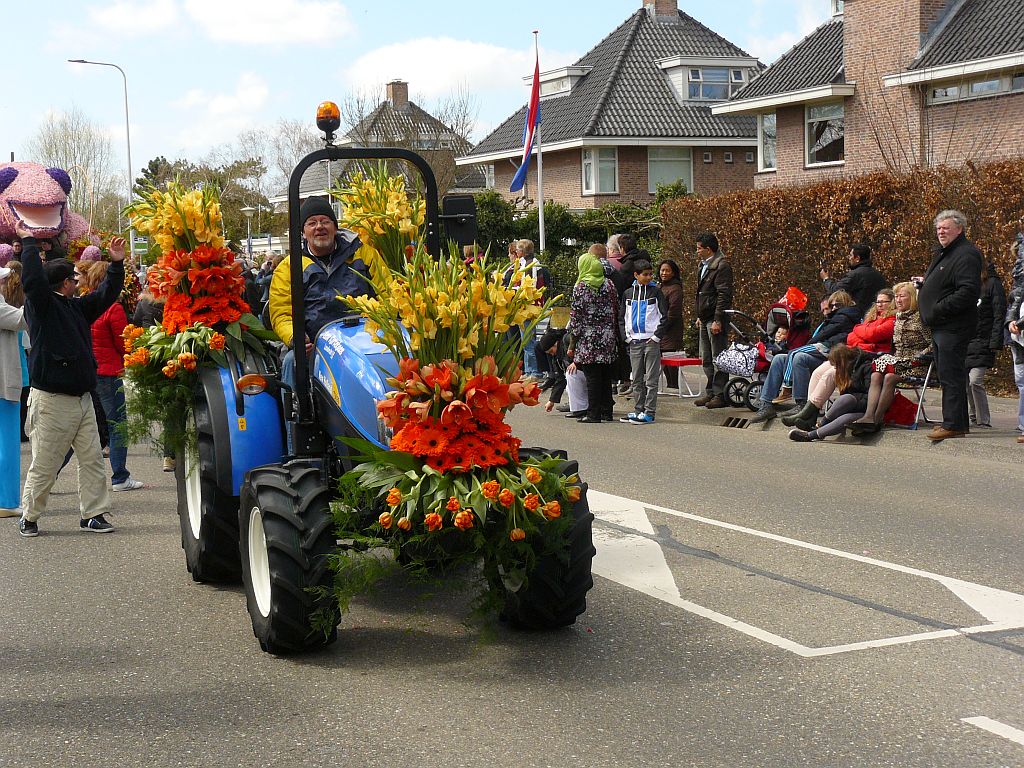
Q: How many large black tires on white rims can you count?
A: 2